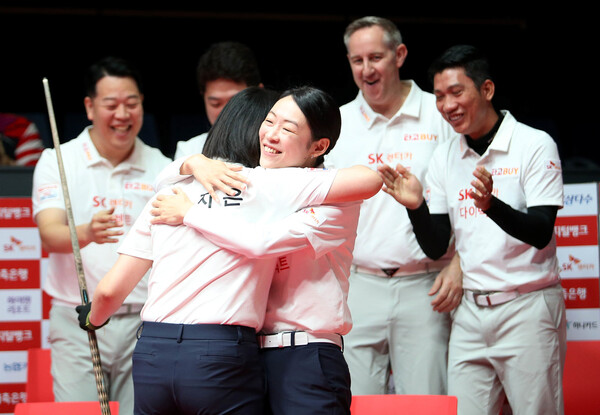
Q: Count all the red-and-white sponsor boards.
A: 2